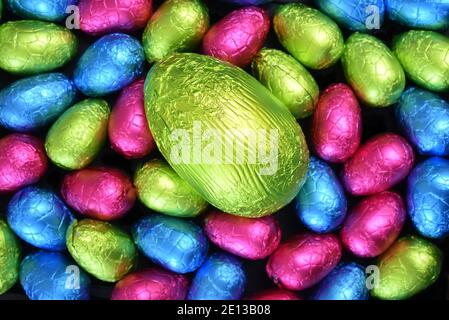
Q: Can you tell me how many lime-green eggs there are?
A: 12